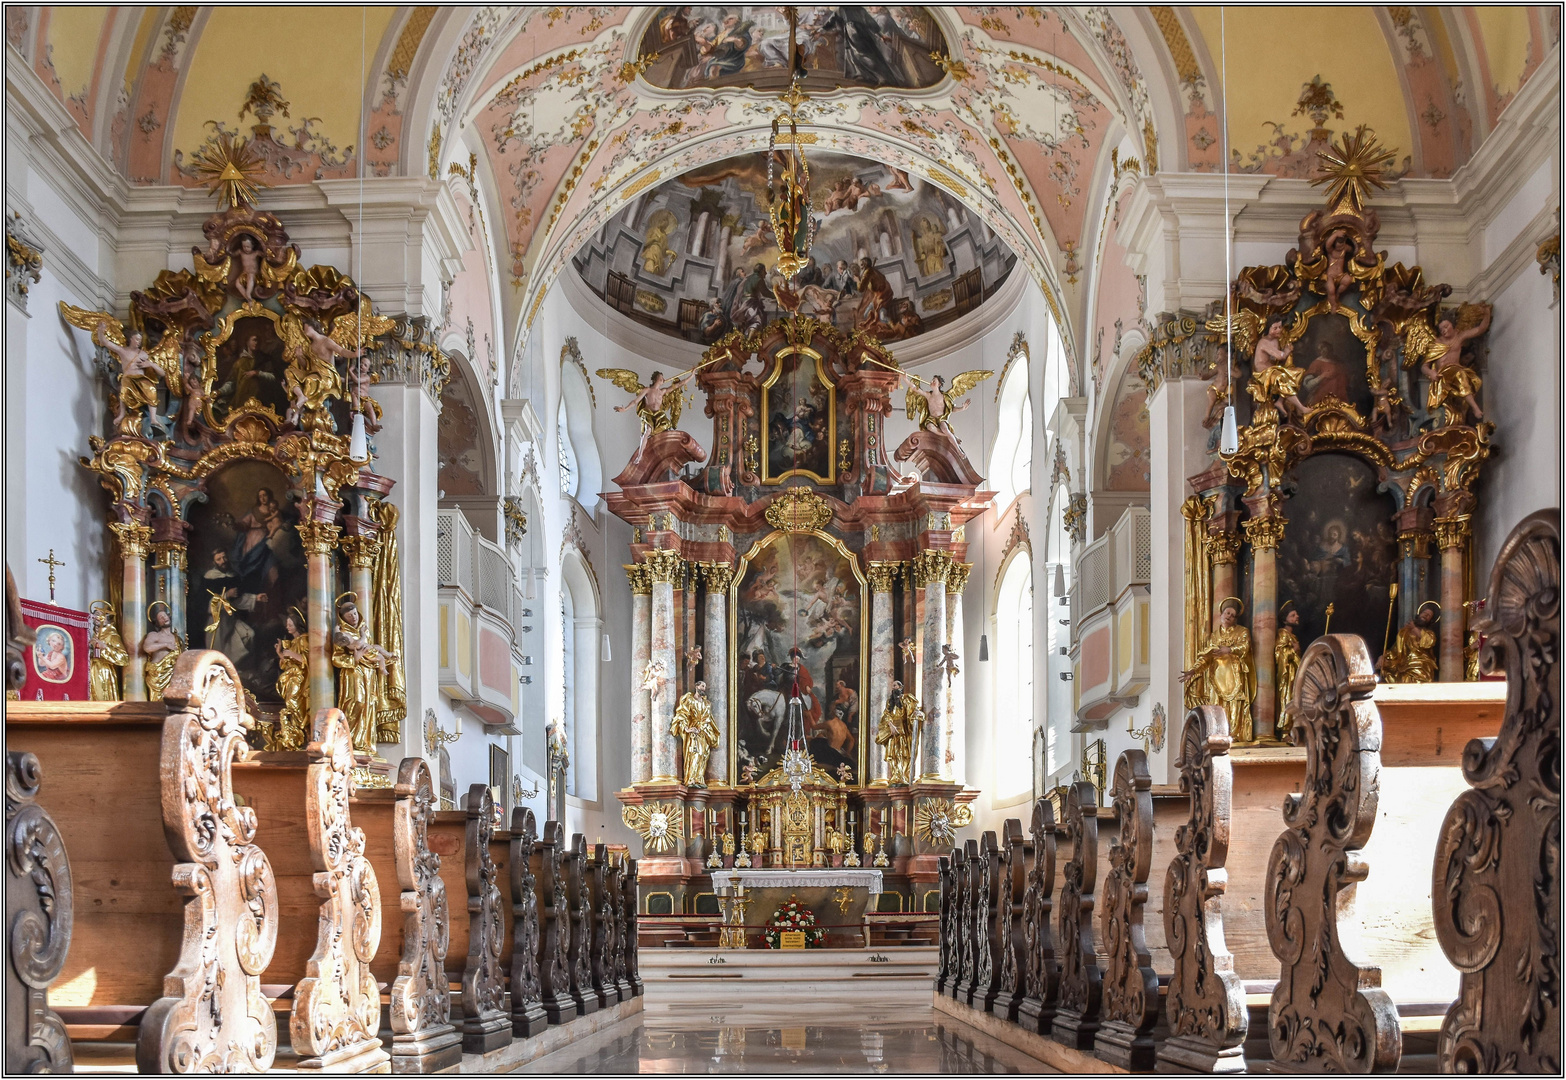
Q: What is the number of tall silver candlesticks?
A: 4